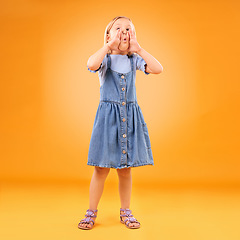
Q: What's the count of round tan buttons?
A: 6